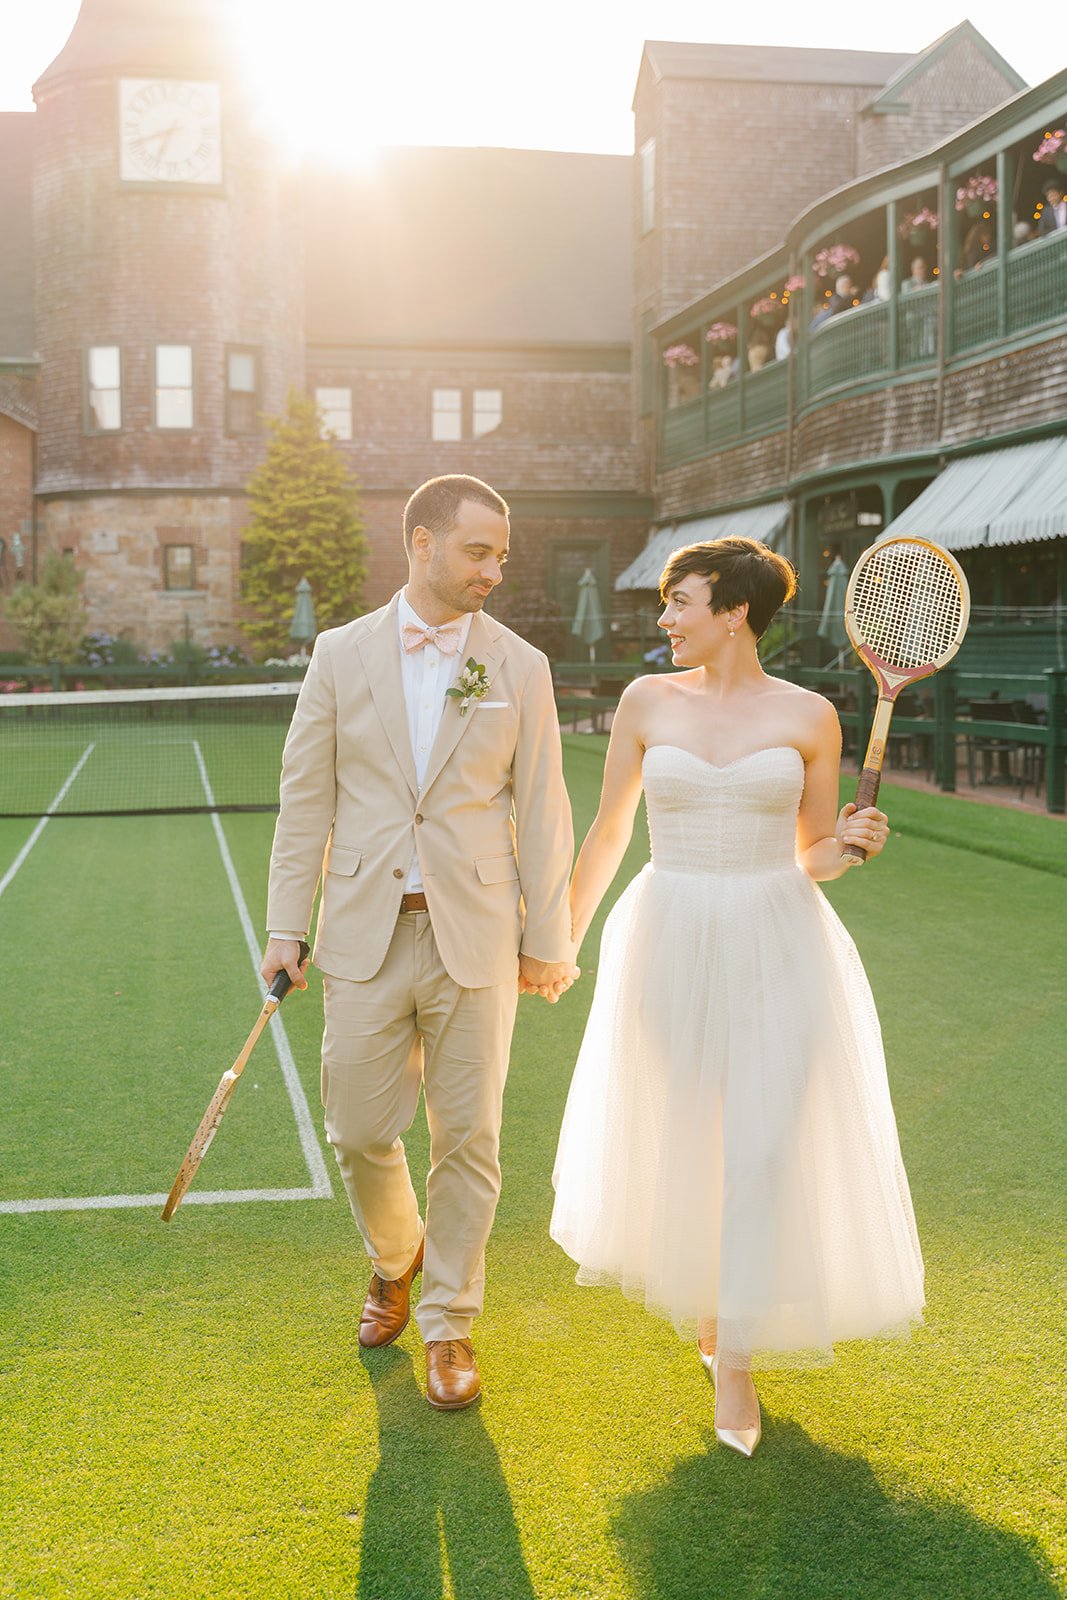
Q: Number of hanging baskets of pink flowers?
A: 8